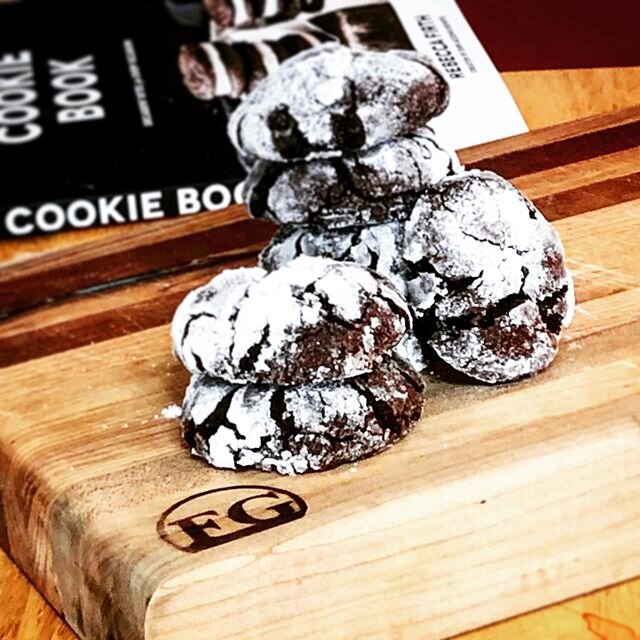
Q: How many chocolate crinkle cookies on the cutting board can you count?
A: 6